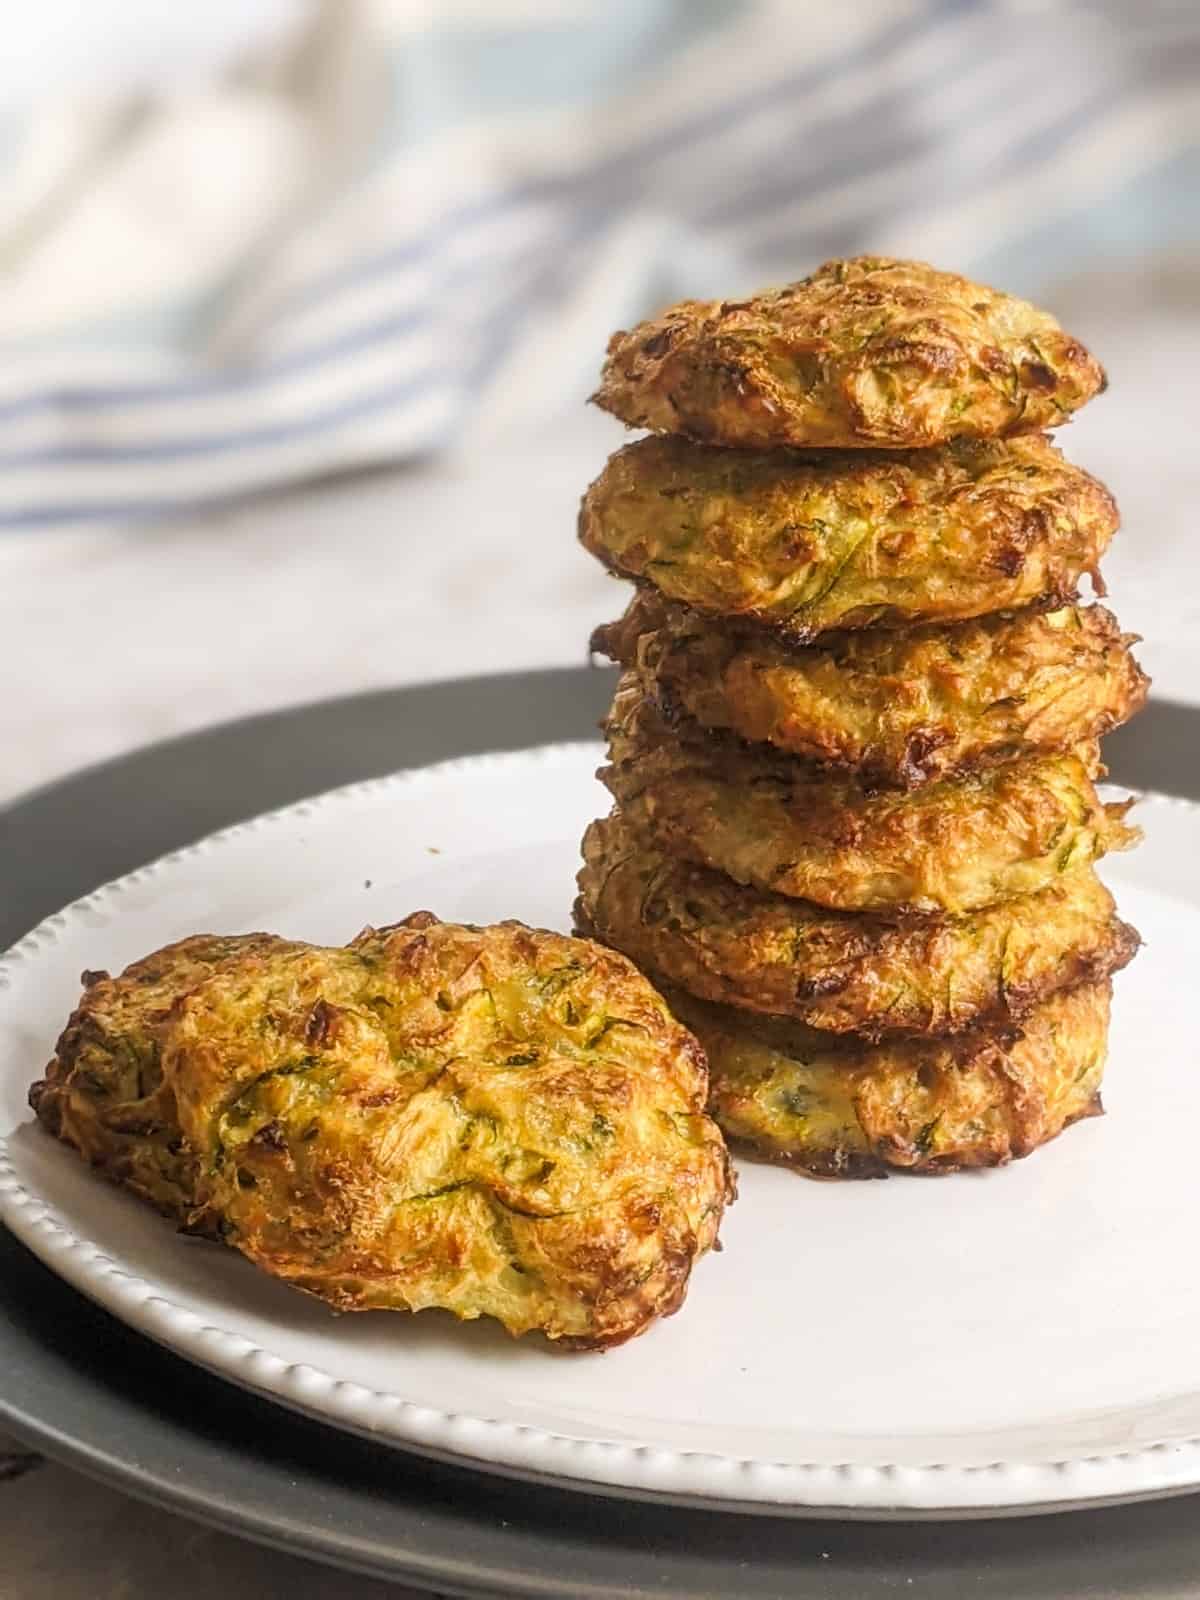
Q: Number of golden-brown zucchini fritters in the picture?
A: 7